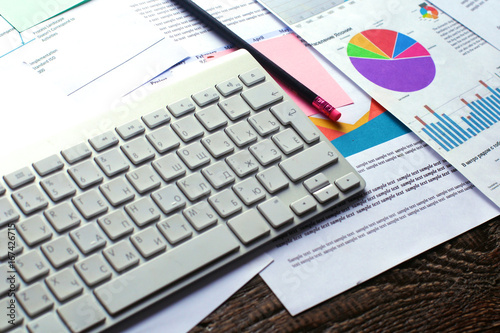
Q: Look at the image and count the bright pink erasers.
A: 1